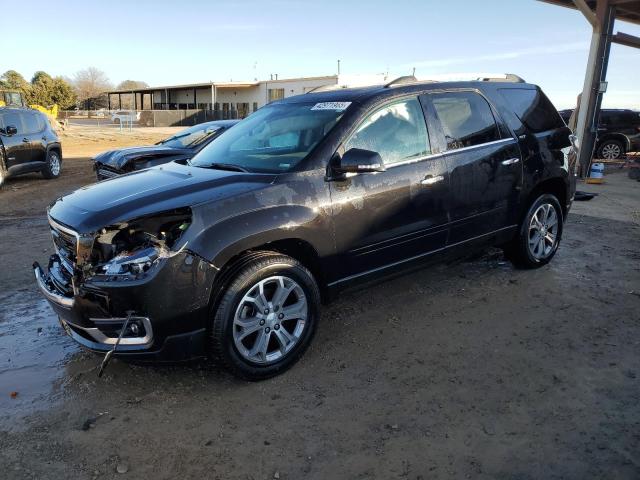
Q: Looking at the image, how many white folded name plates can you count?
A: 0